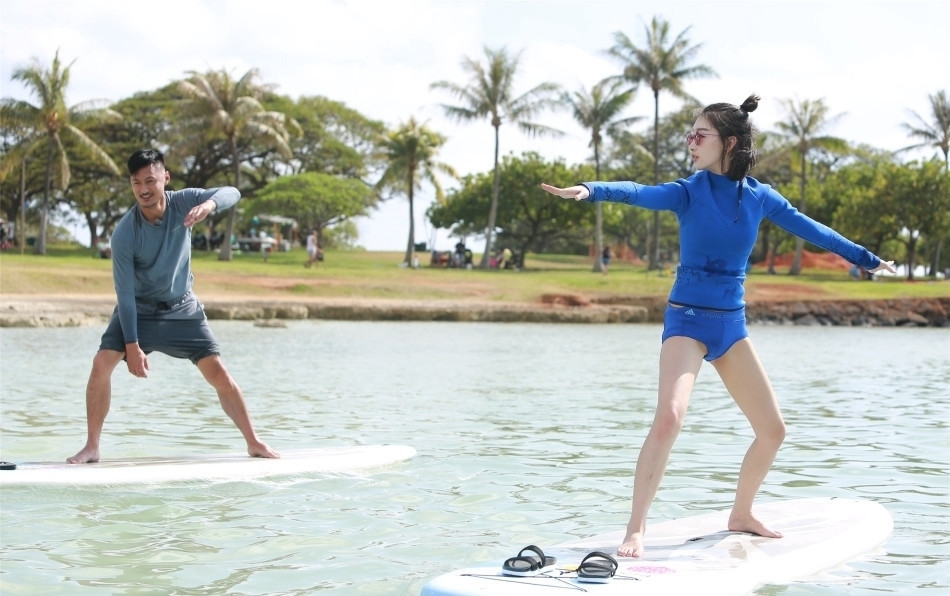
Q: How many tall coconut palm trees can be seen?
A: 8